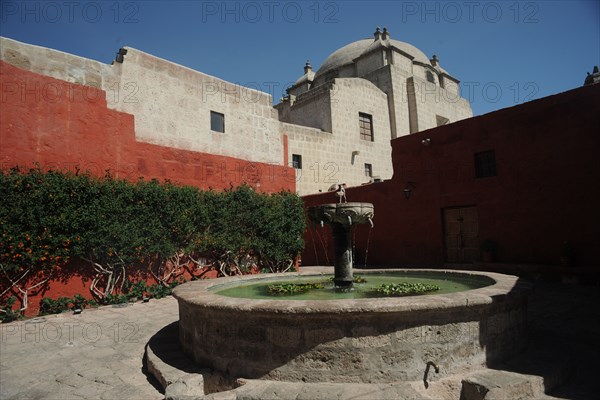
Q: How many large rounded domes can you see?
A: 1